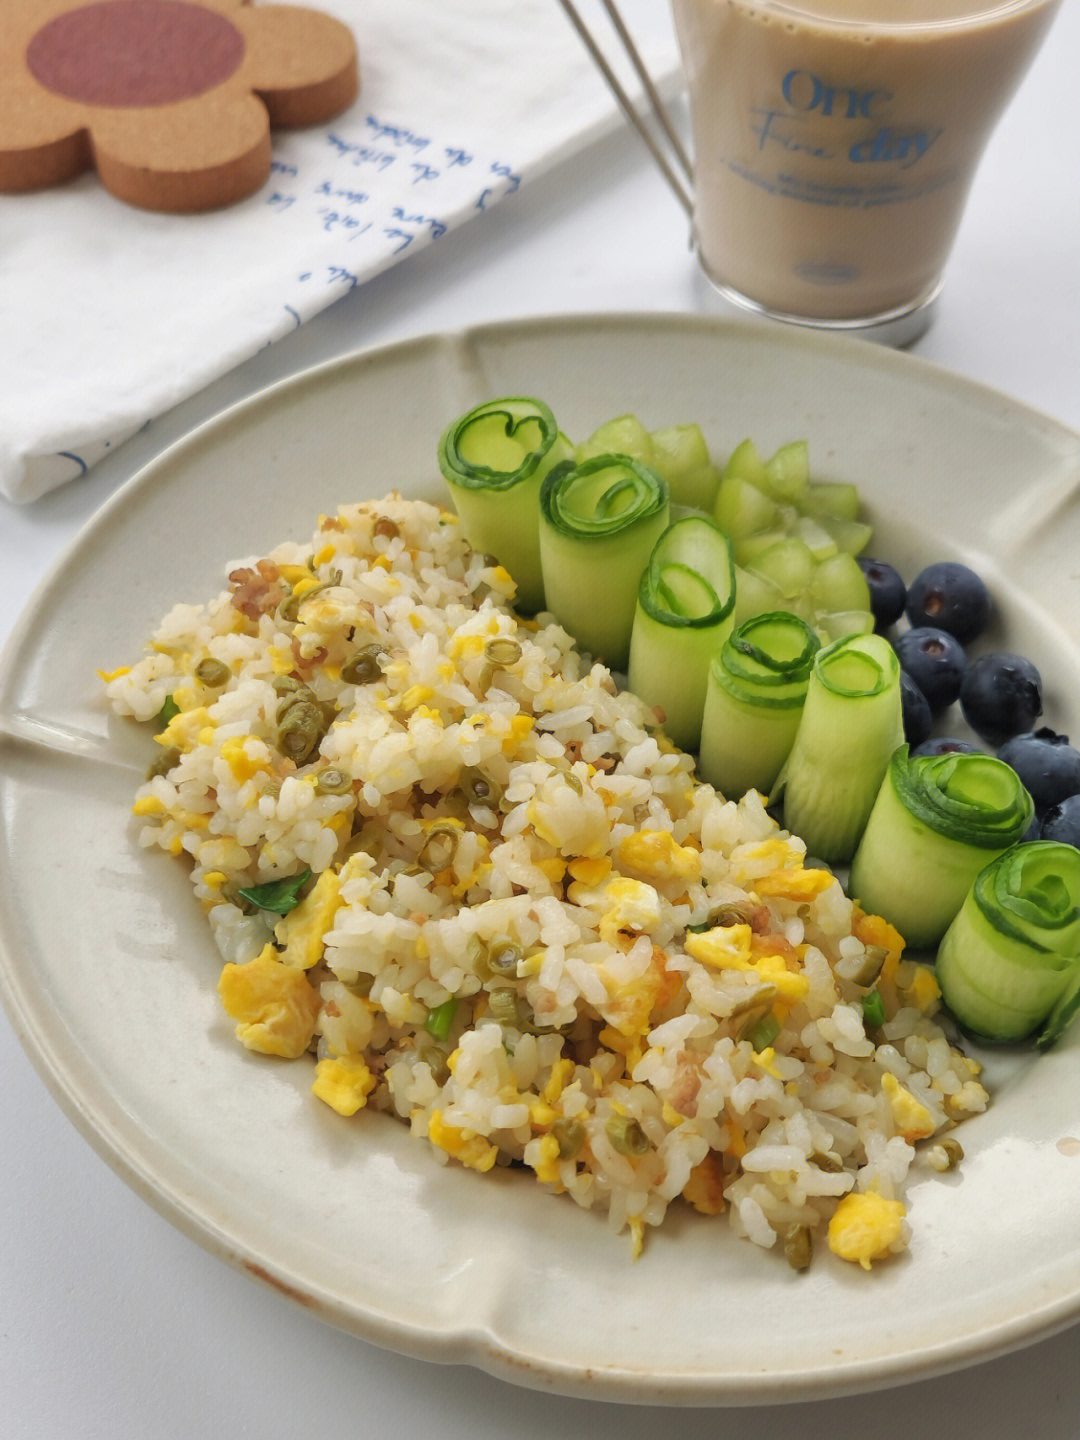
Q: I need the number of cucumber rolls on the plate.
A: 7